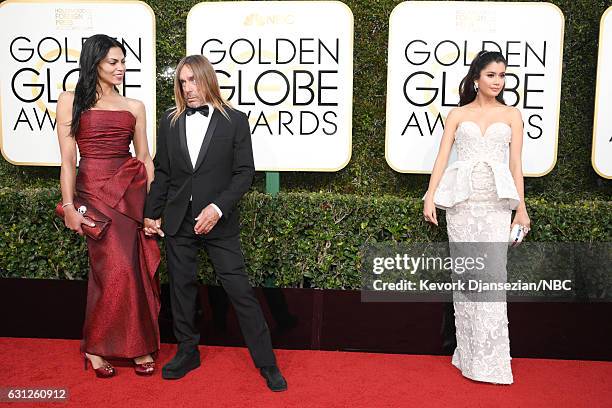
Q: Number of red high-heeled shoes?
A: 2